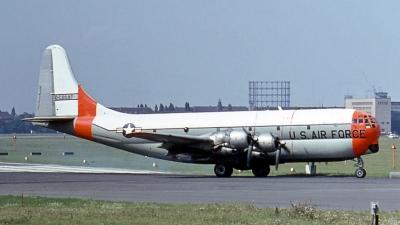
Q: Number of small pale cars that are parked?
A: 1